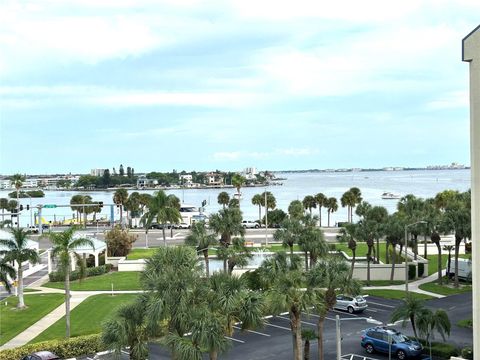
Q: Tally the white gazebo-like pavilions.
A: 2